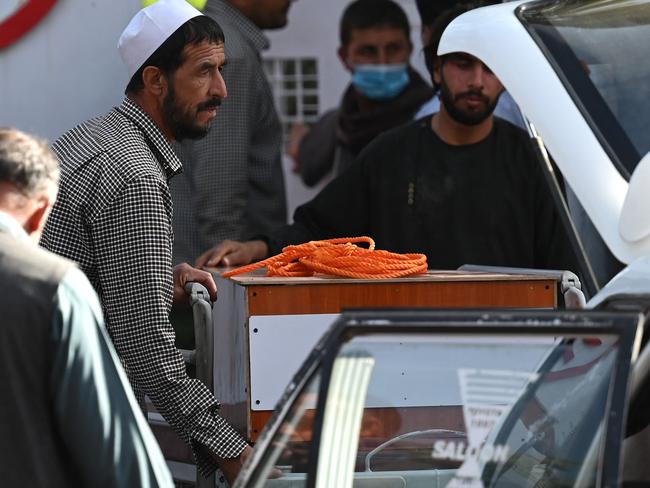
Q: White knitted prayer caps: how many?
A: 1